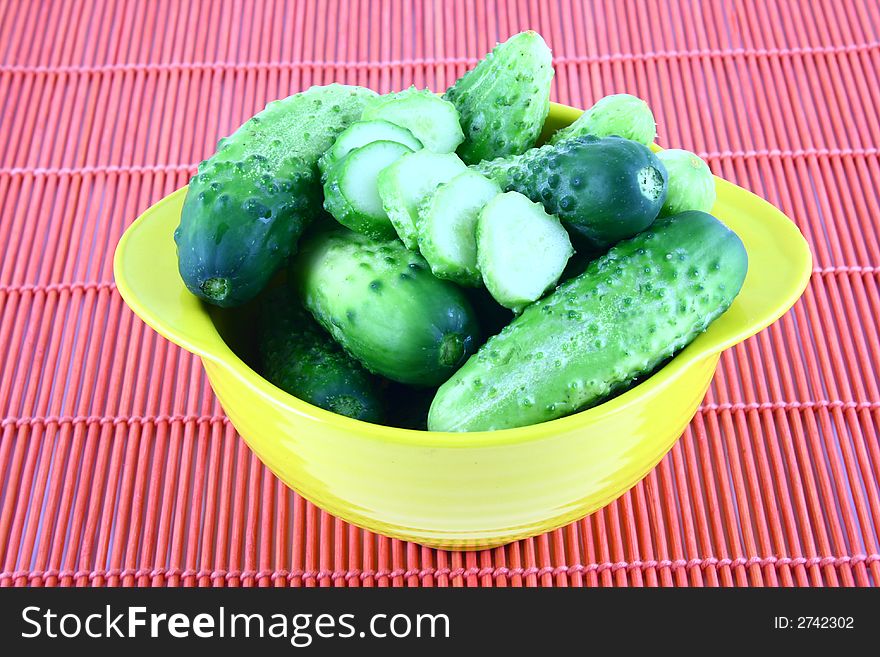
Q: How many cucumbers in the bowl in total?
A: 8